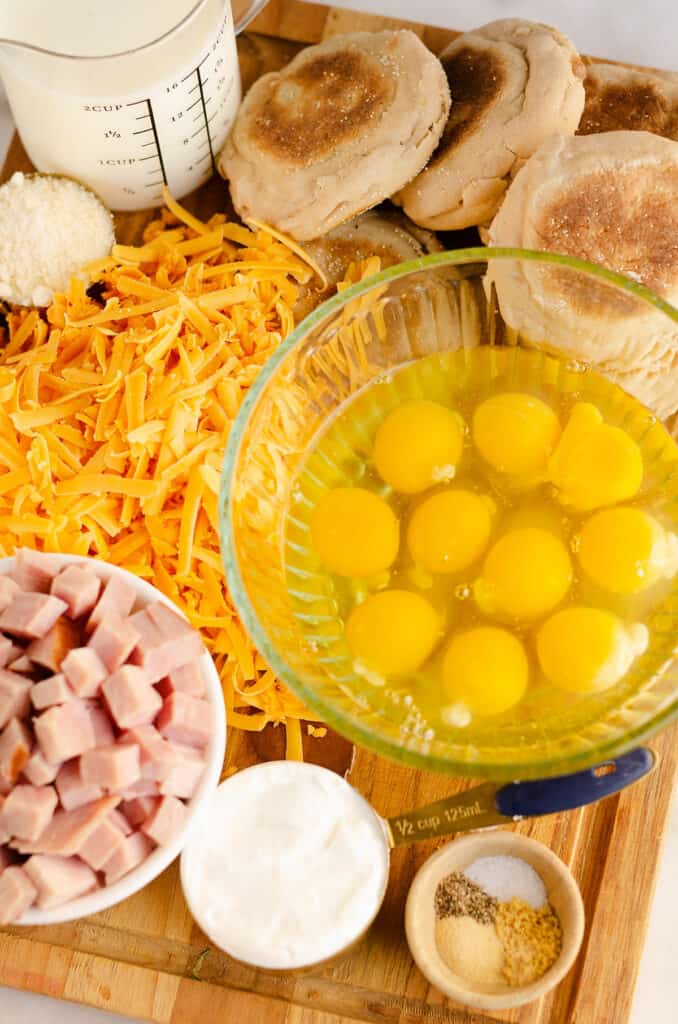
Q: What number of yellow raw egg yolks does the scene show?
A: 10